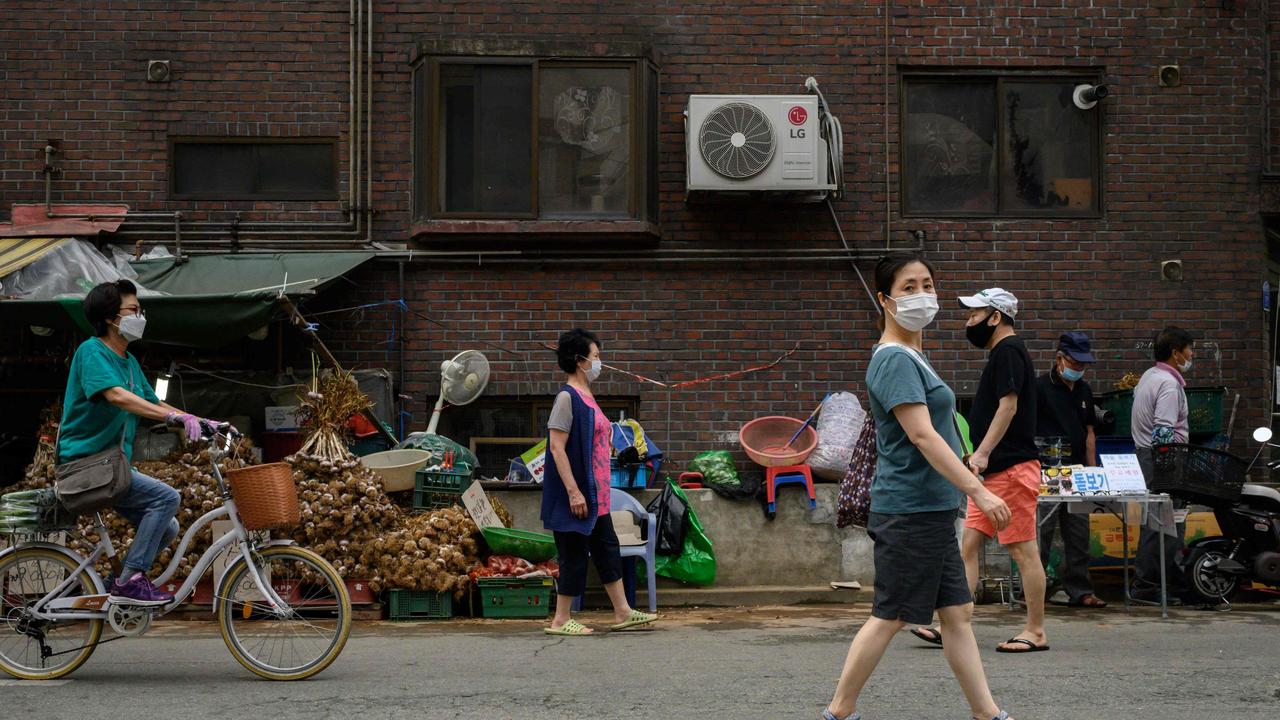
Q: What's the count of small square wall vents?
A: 3